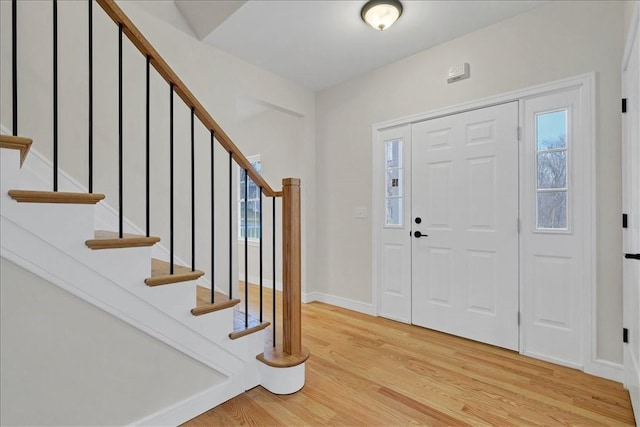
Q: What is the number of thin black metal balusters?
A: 12